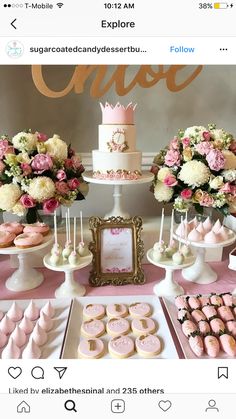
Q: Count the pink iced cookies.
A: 9